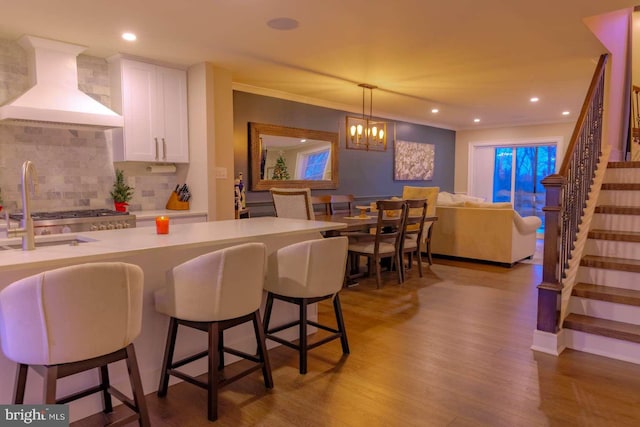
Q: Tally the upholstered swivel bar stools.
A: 3